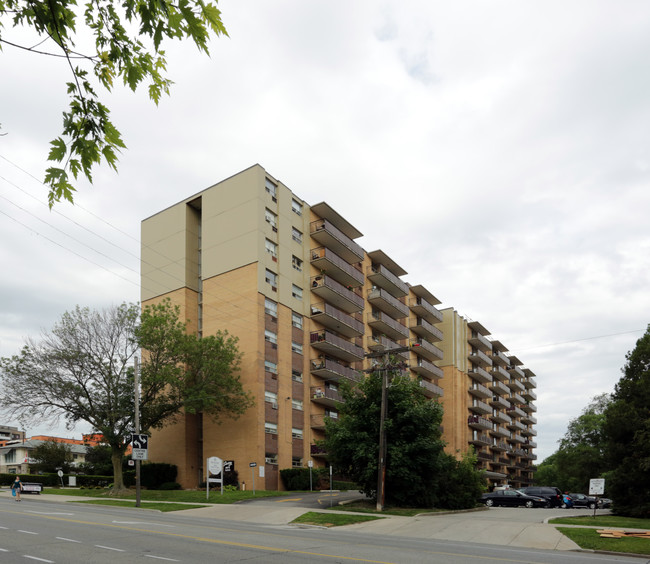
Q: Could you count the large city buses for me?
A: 0